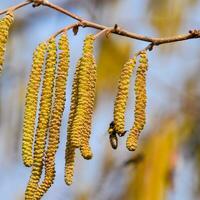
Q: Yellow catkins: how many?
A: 9